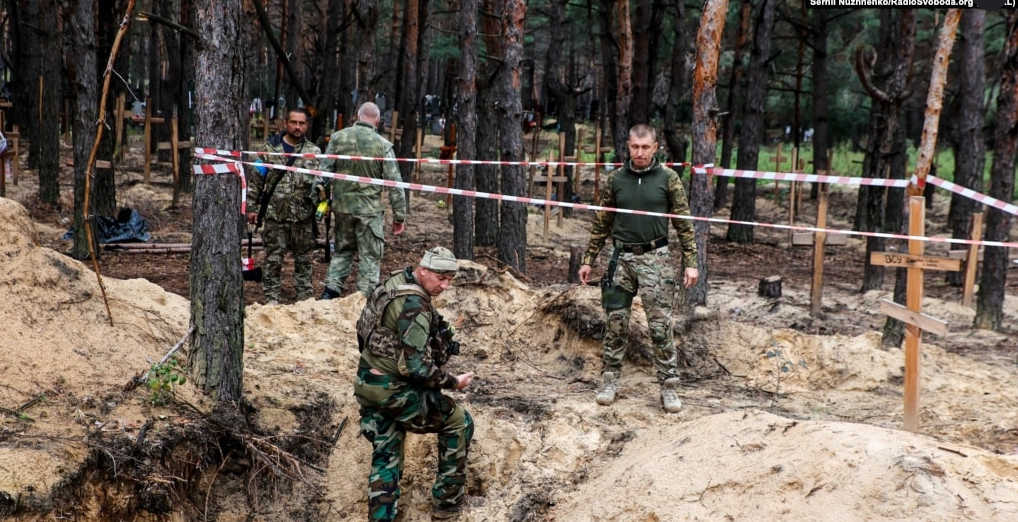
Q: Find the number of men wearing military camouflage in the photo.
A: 4